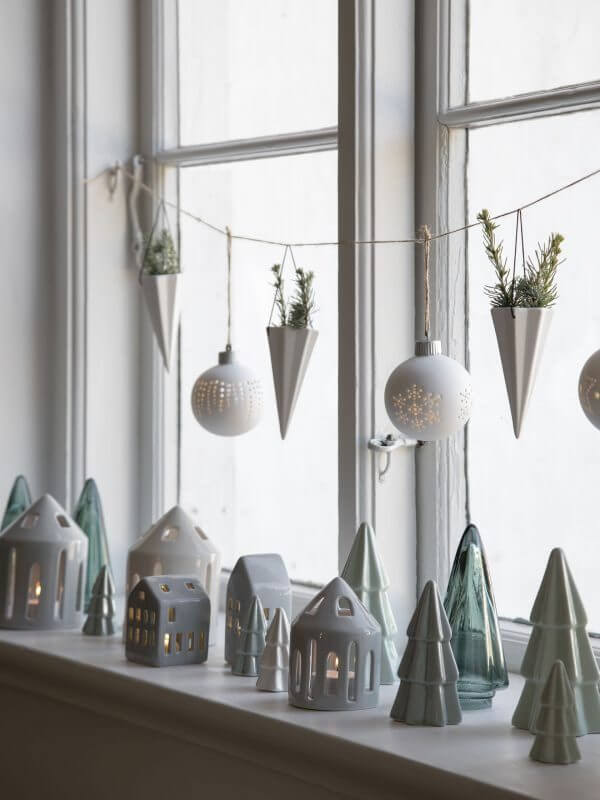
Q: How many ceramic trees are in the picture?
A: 7